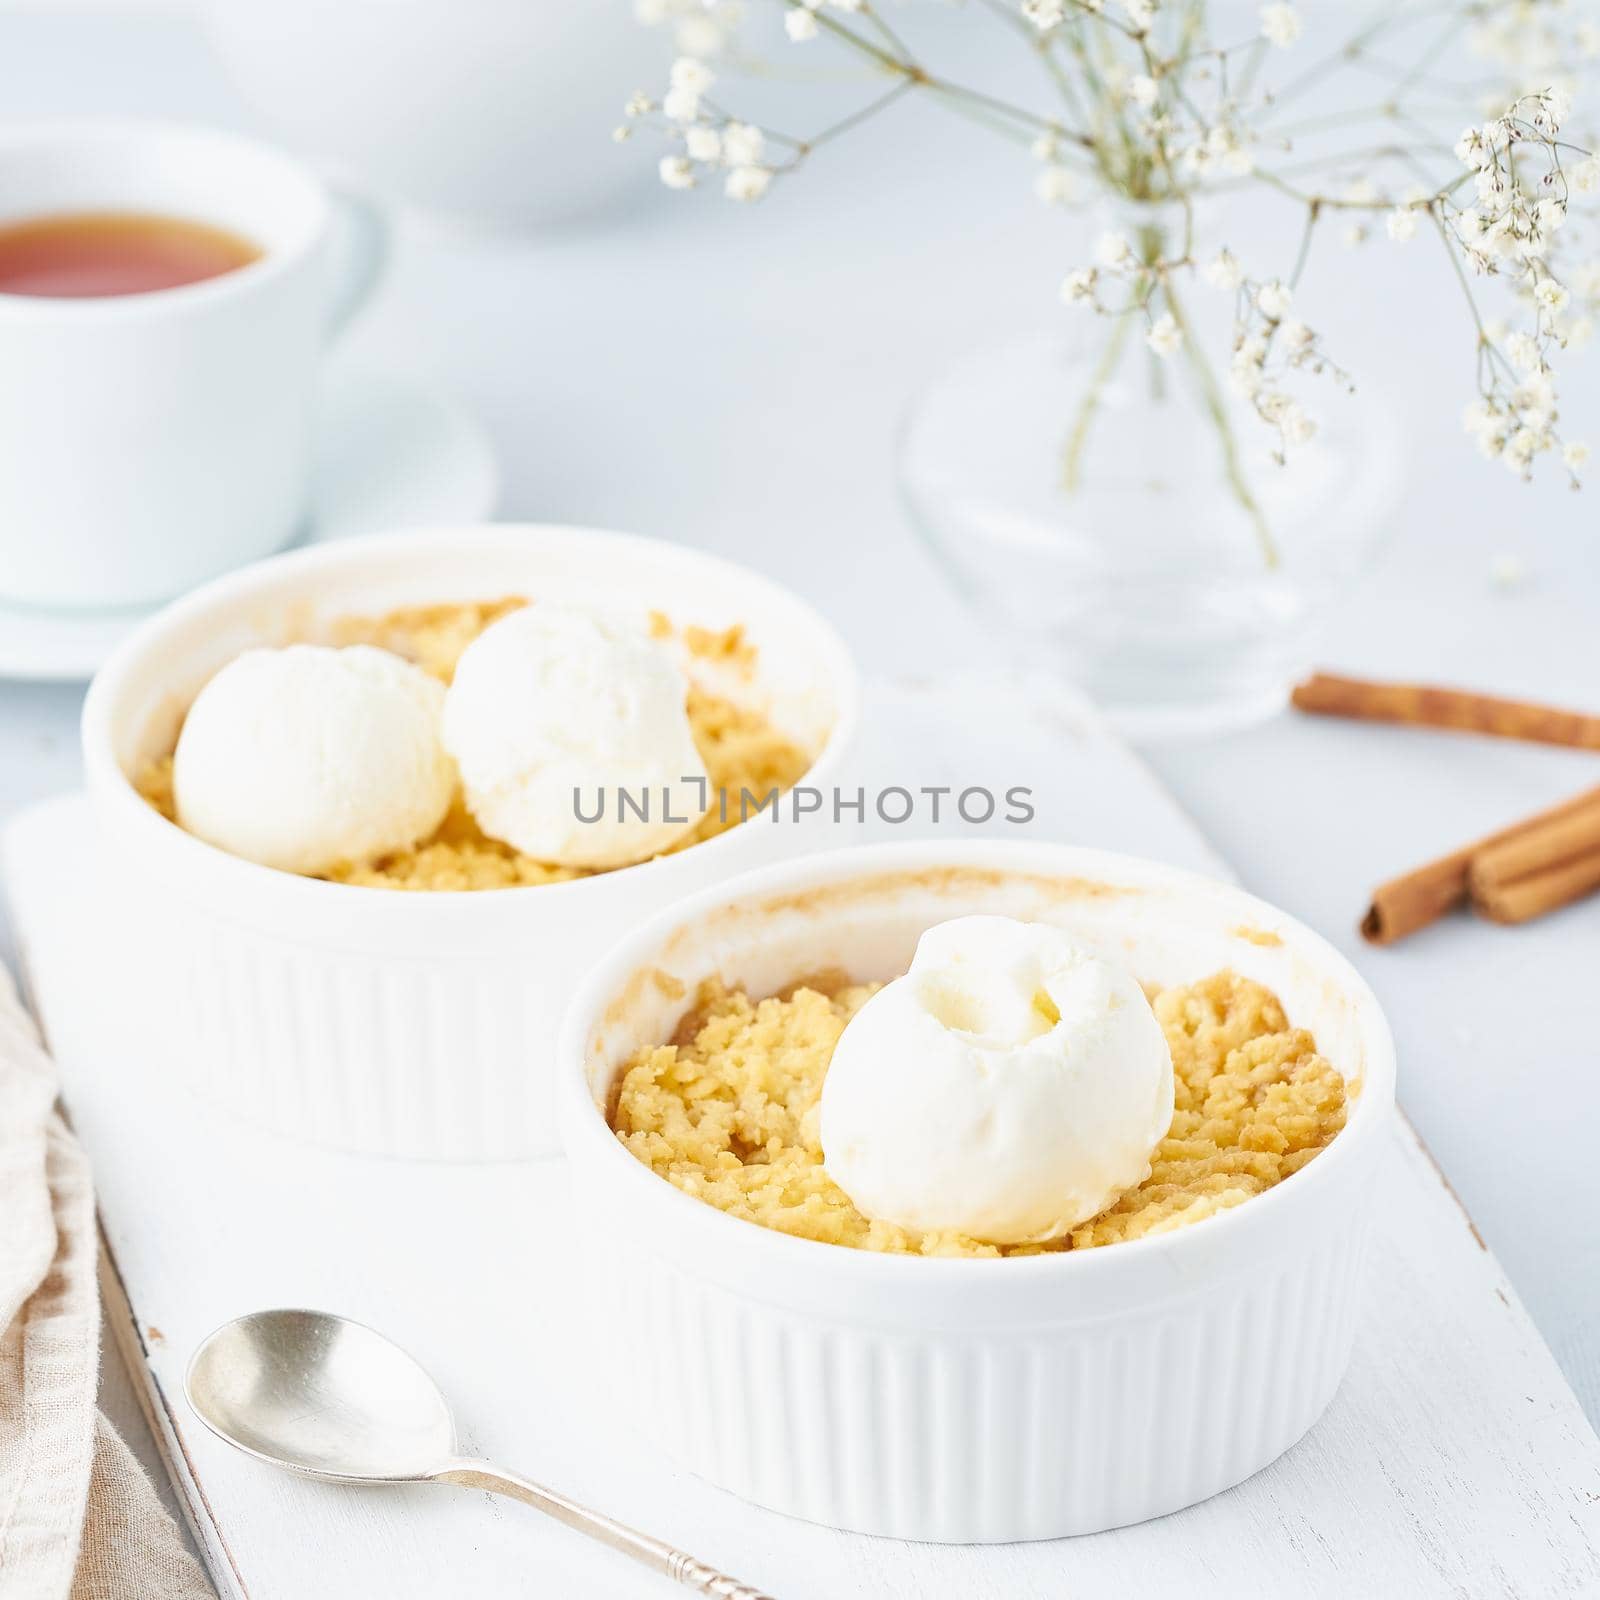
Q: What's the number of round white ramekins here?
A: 2